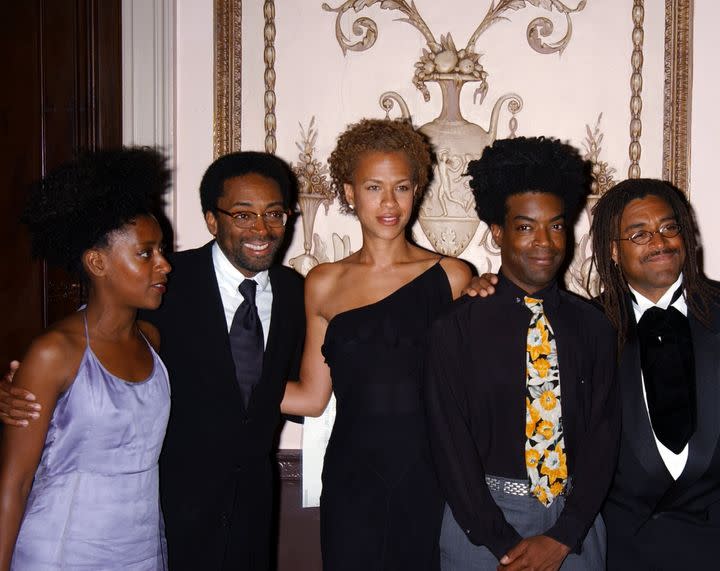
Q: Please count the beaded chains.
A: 2